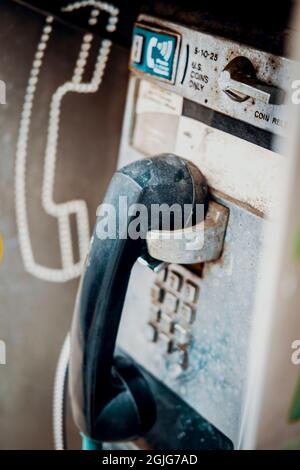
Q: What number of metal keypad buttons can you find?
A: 12